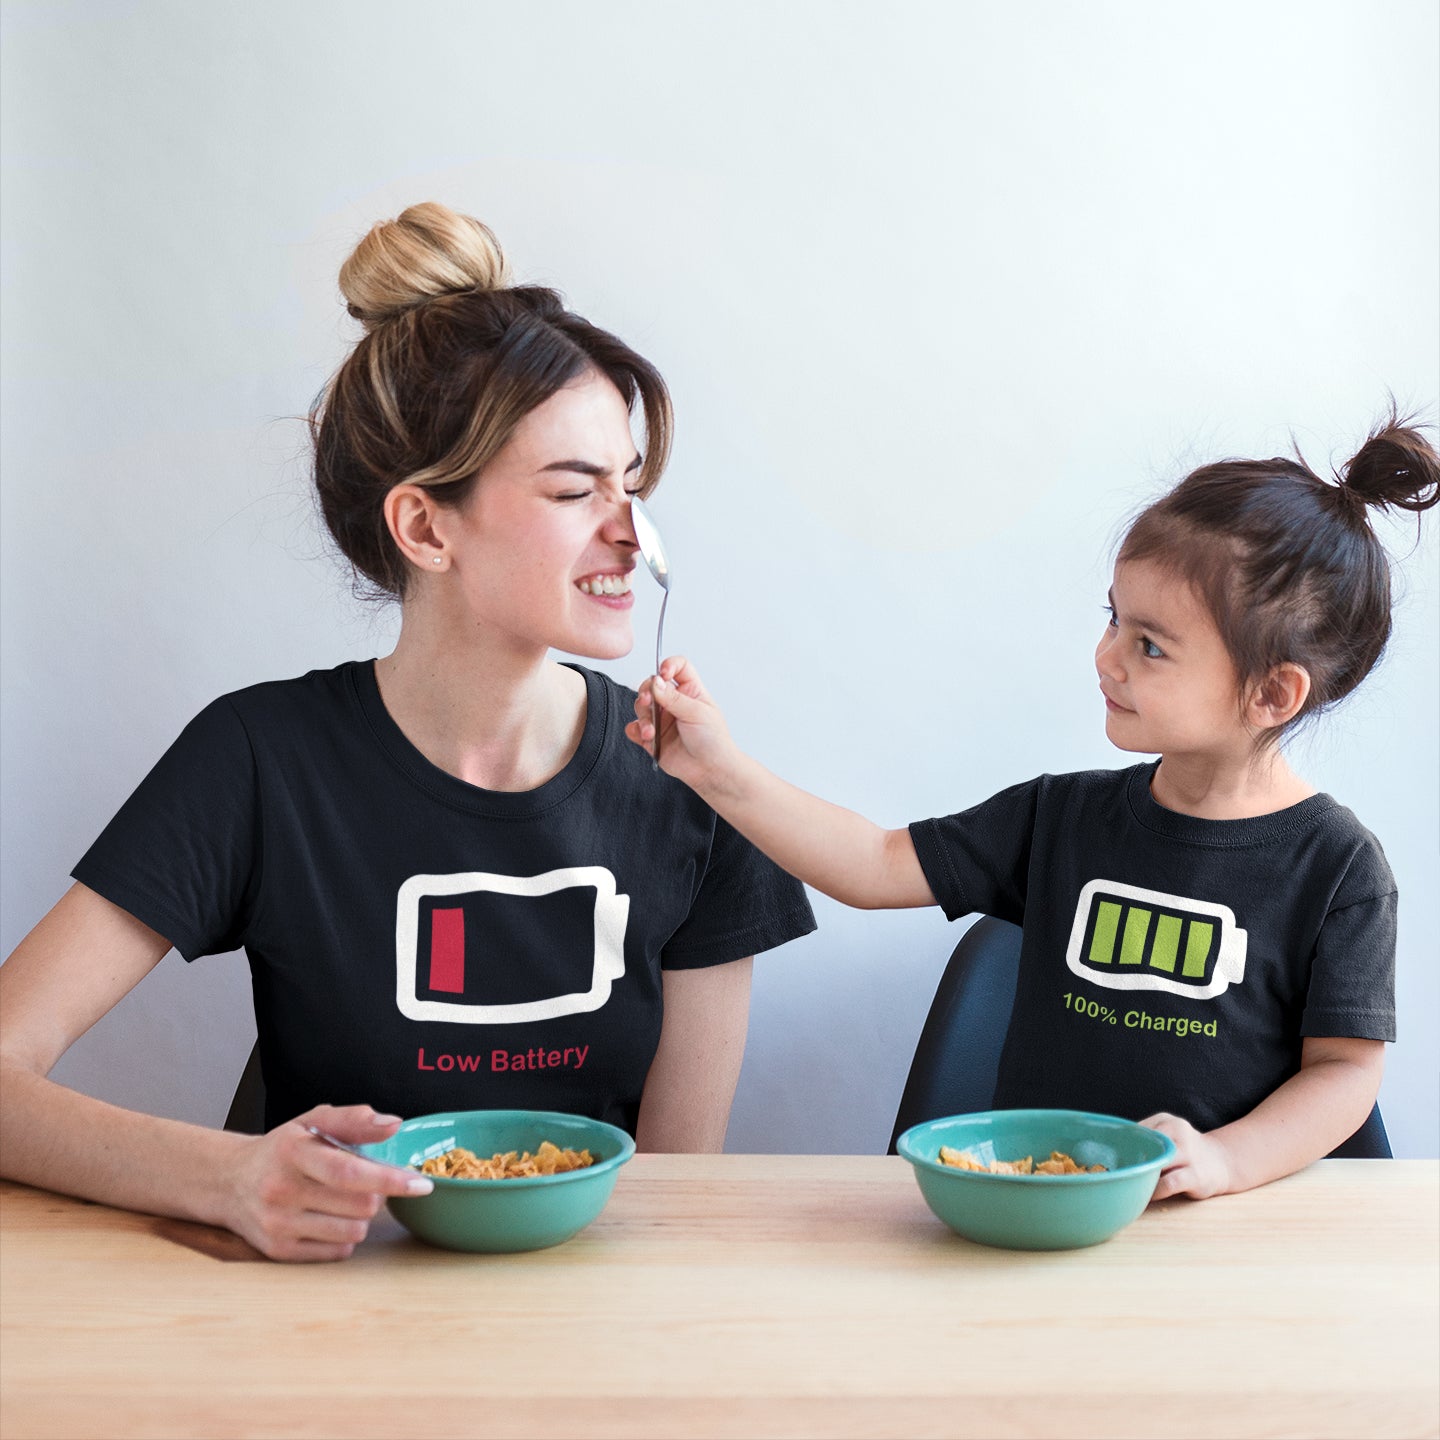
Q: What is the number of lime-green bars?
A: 4